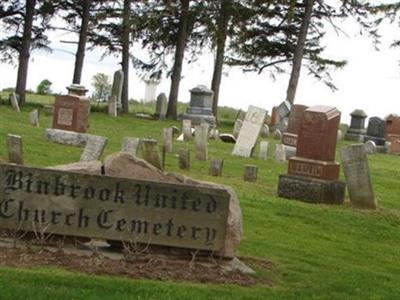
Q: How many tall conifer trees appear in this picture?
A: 6